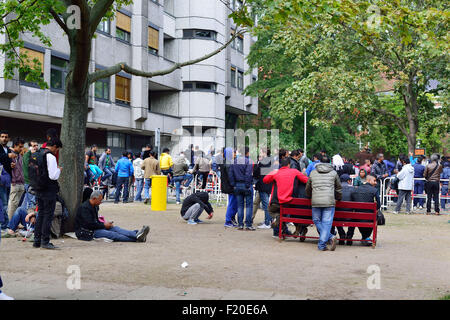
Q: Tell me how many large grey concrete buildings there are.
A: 1